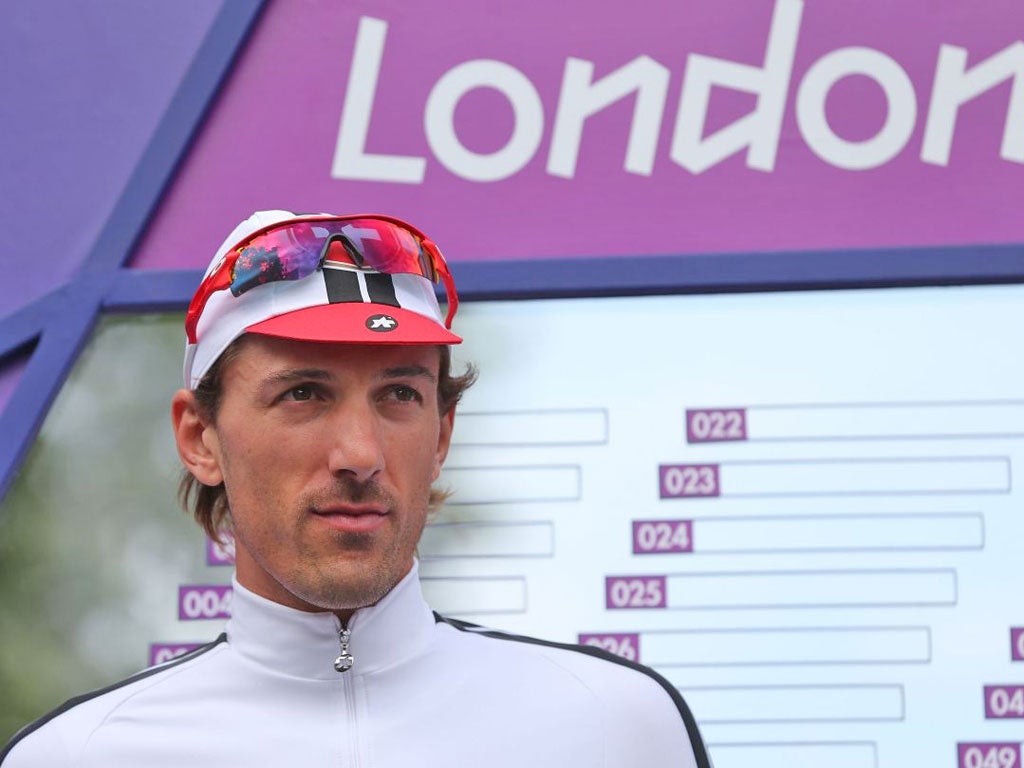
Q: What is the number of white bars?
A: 11